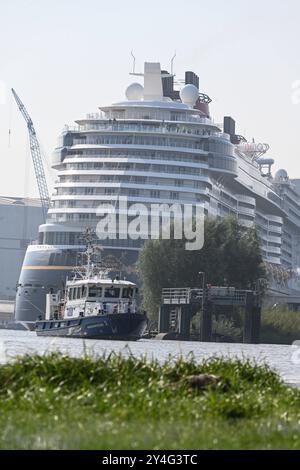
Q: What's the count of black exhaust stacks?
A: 3